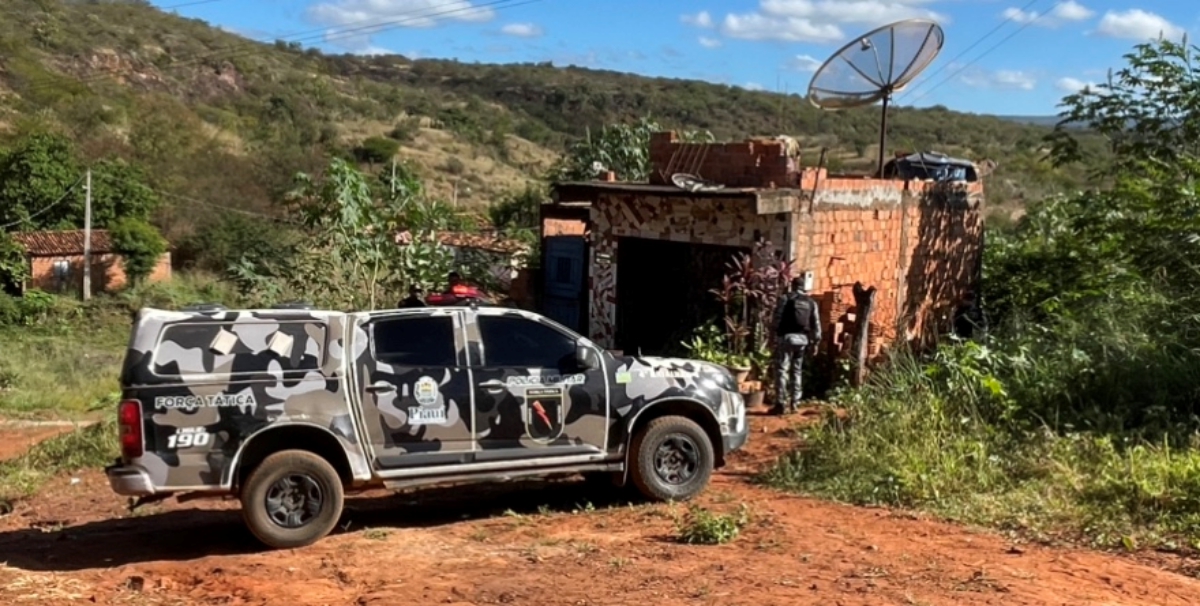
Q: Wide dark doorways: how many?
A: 1